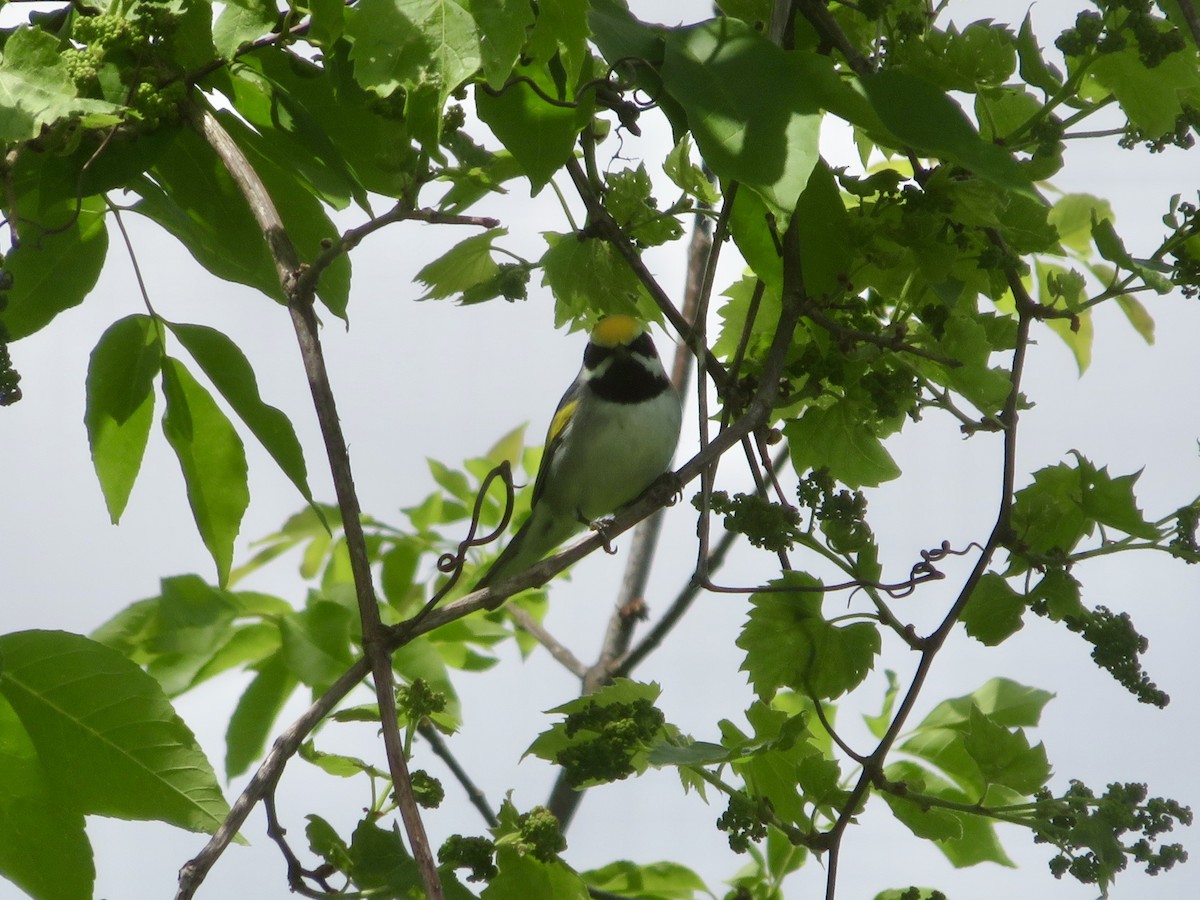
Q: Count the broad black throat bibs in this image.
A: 1